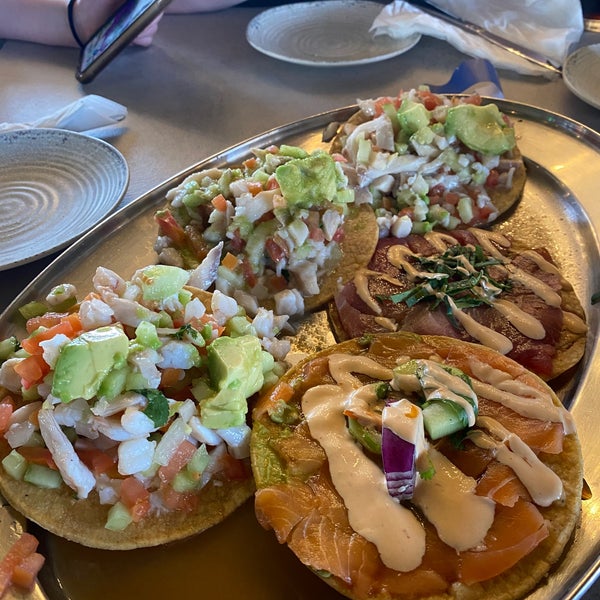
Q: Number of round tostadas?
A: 5